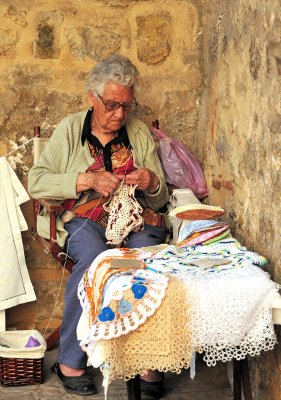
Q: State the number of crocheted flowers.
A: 3